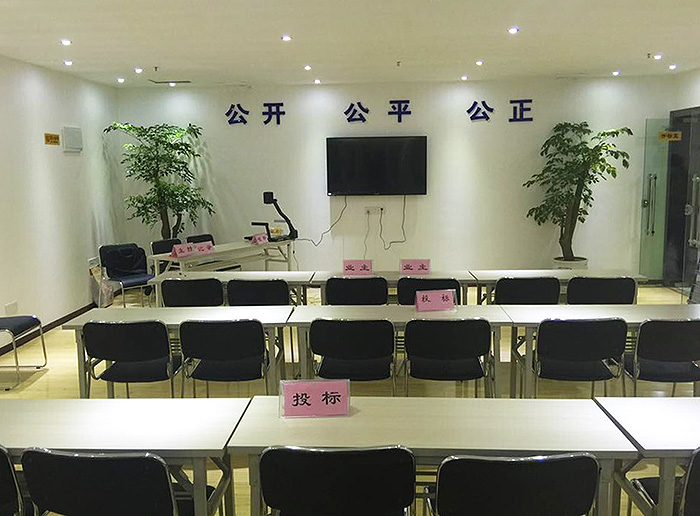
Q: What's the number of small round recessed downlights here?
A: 14